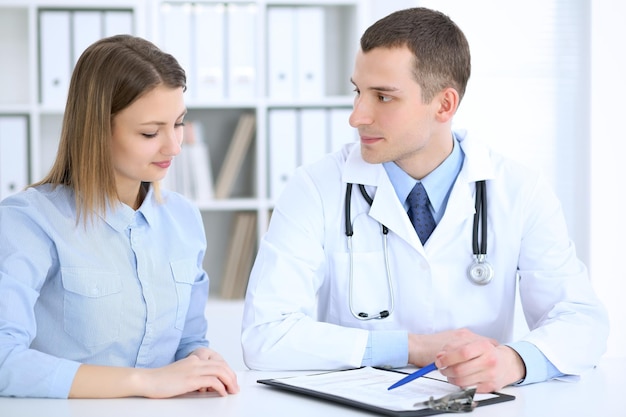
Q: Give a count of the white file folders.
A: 12